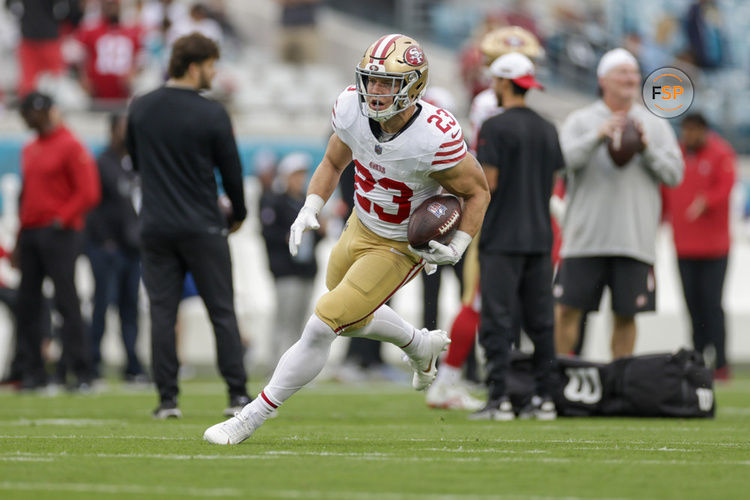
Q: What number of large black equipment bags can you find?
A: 1